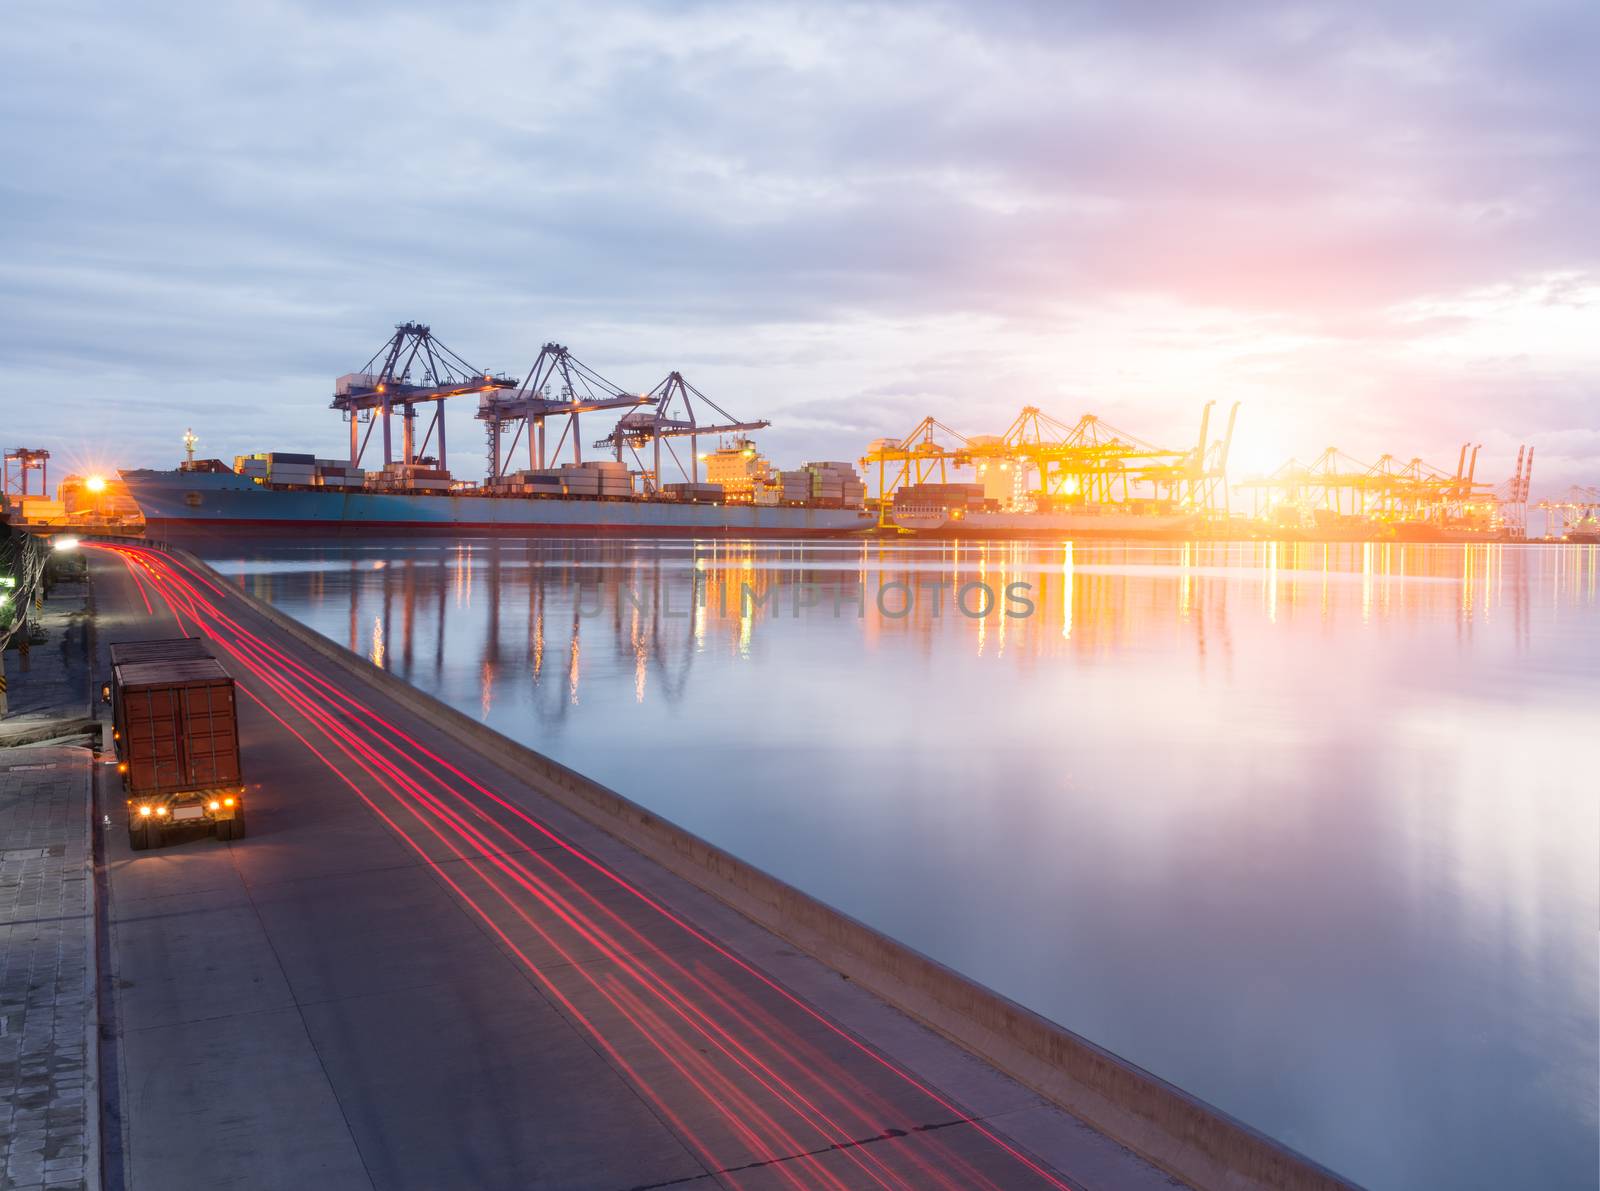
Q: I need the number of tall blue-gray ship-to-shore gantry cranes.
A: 3